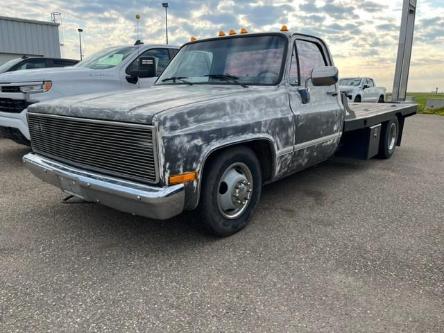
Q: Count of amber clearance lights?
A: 5